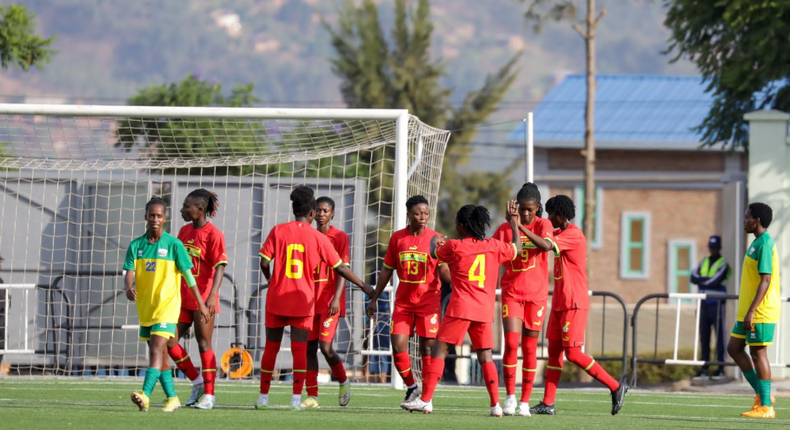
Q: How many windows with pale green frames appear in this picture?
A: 3